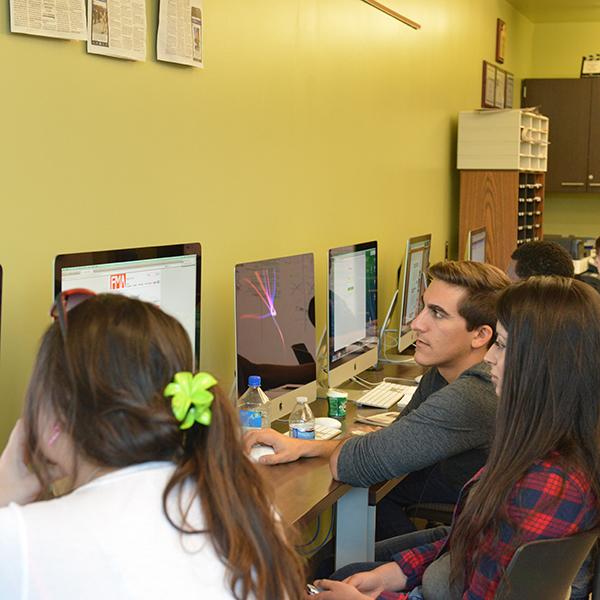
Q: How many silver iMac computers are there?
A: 5